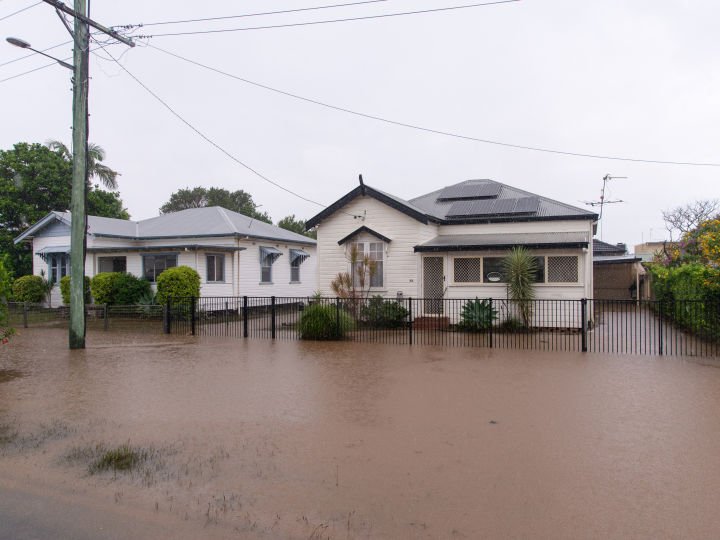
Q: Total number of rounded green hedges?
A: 4